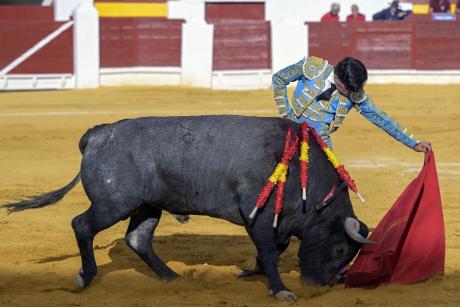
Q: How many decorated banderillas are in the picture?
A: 4